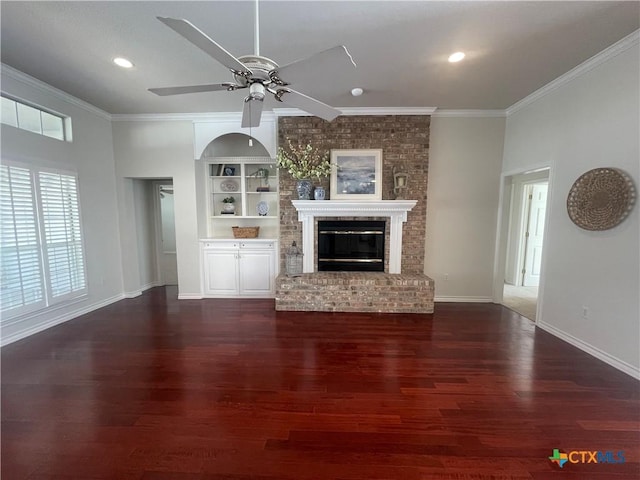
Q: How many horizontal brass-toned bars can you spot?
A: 2